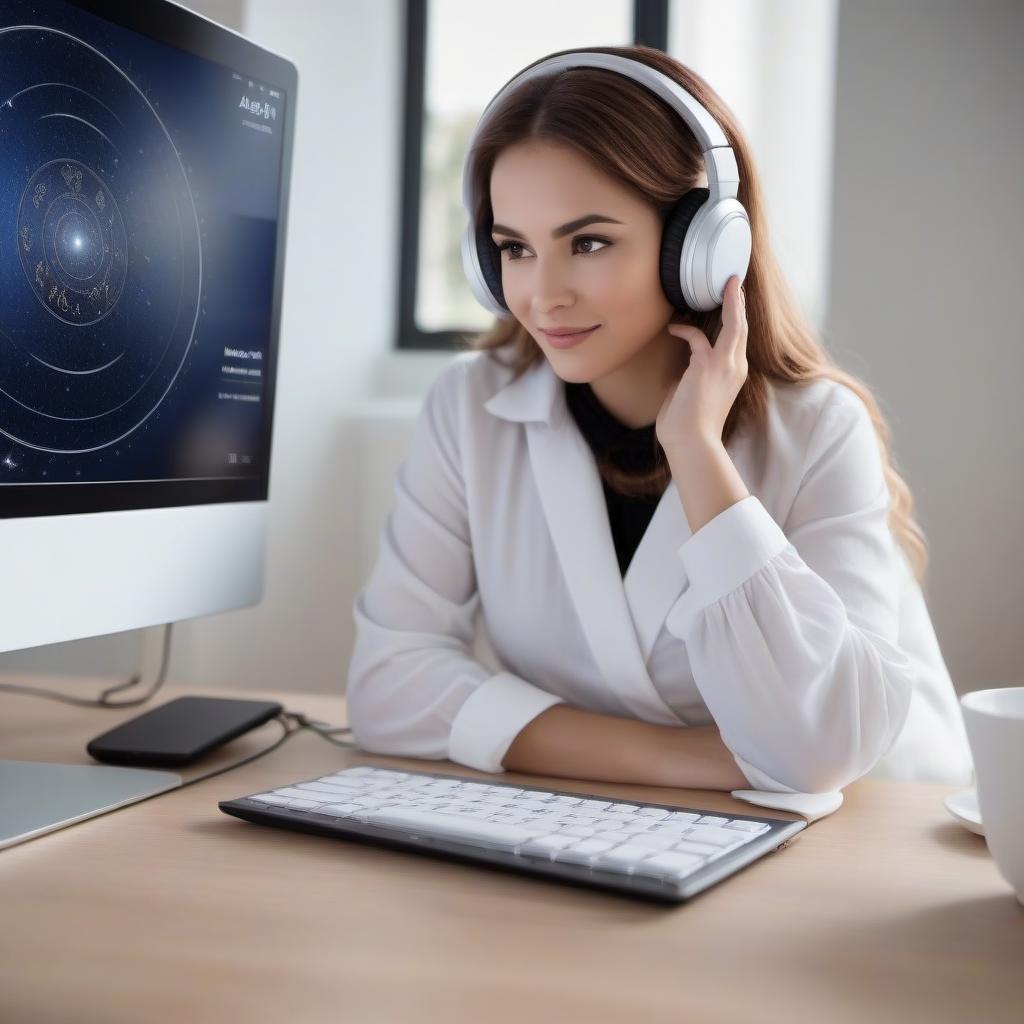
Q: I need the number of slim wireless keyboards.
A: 1